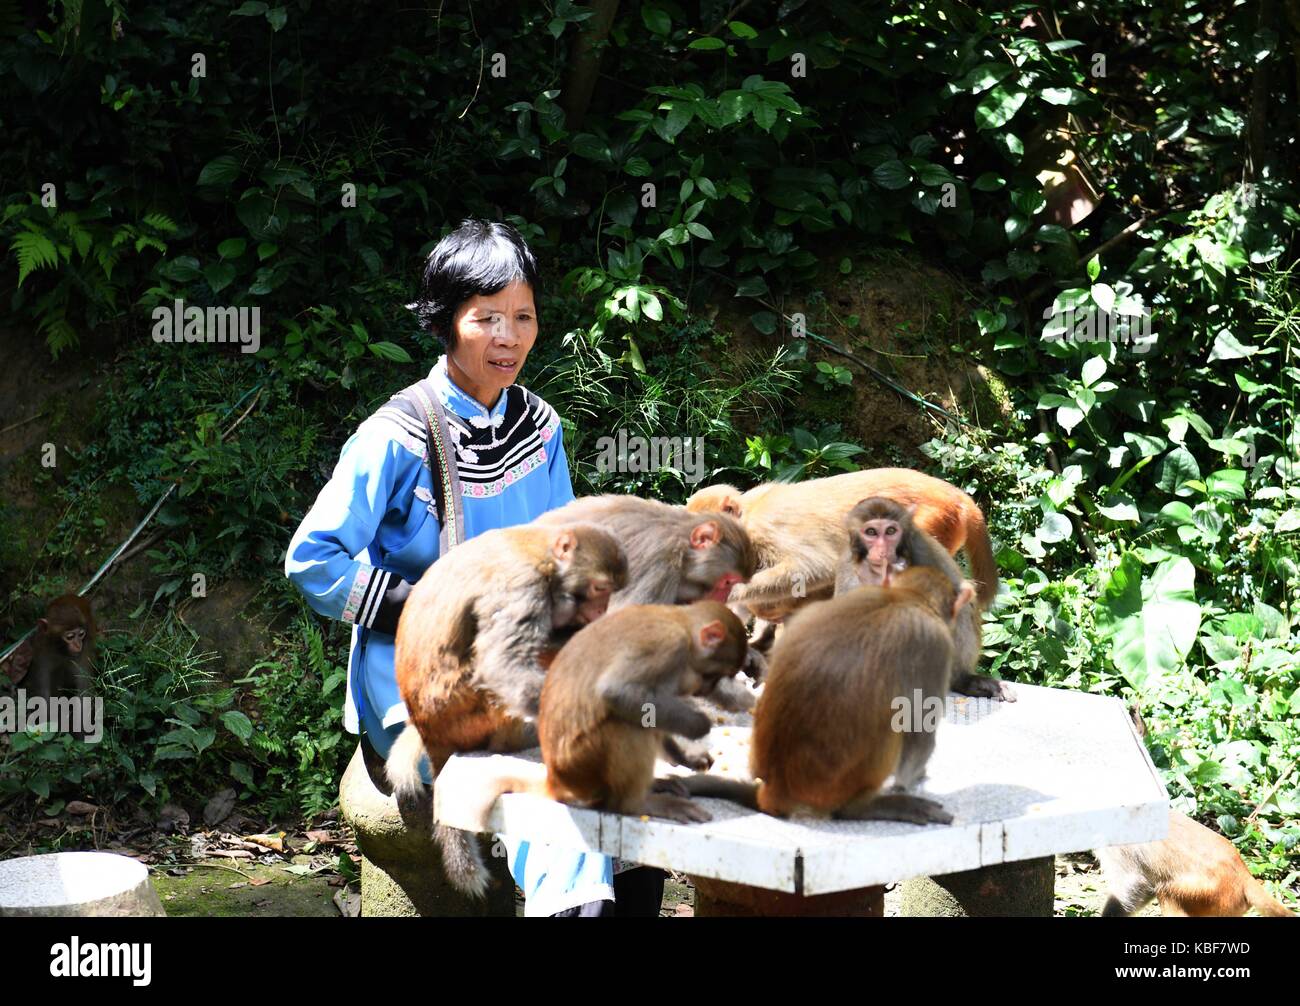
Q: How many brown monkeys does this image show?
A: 8